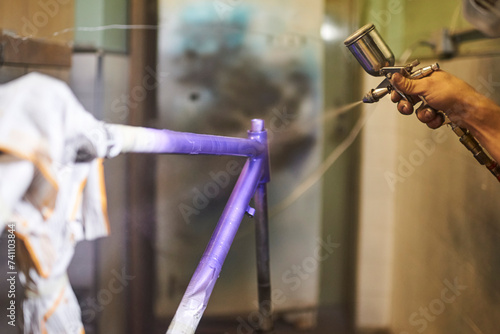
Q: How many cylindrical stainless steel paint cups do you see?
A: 1